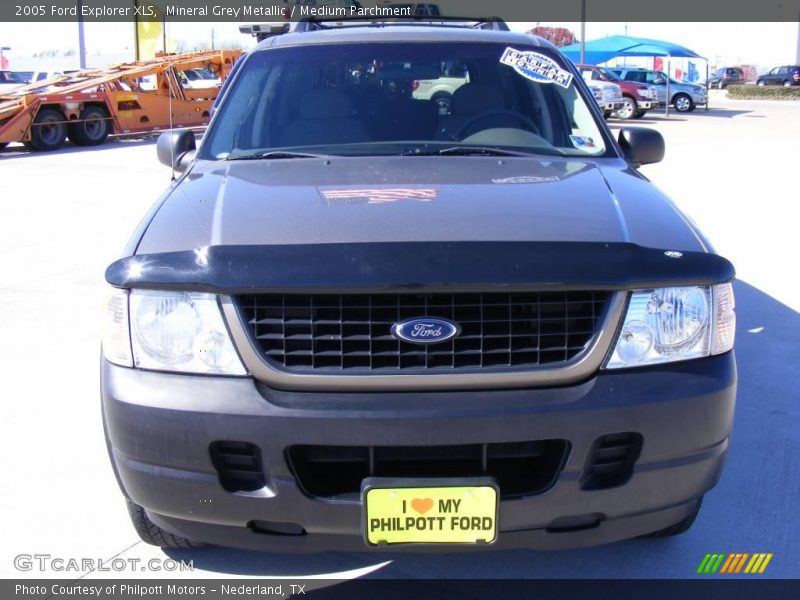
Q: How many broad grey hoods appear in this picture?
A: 1